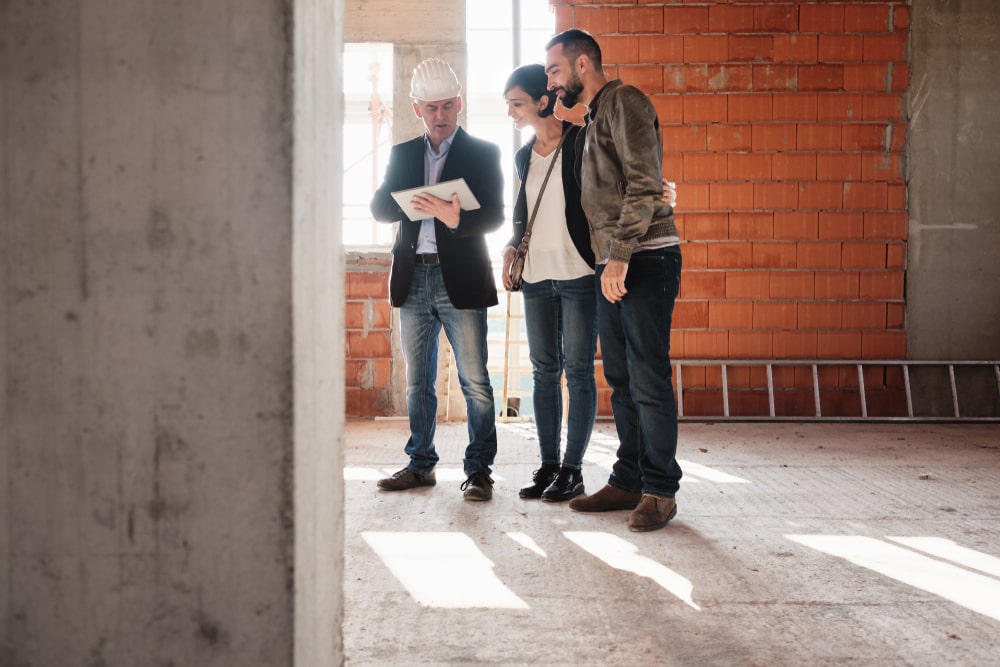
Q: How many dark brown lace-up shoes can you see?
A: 2